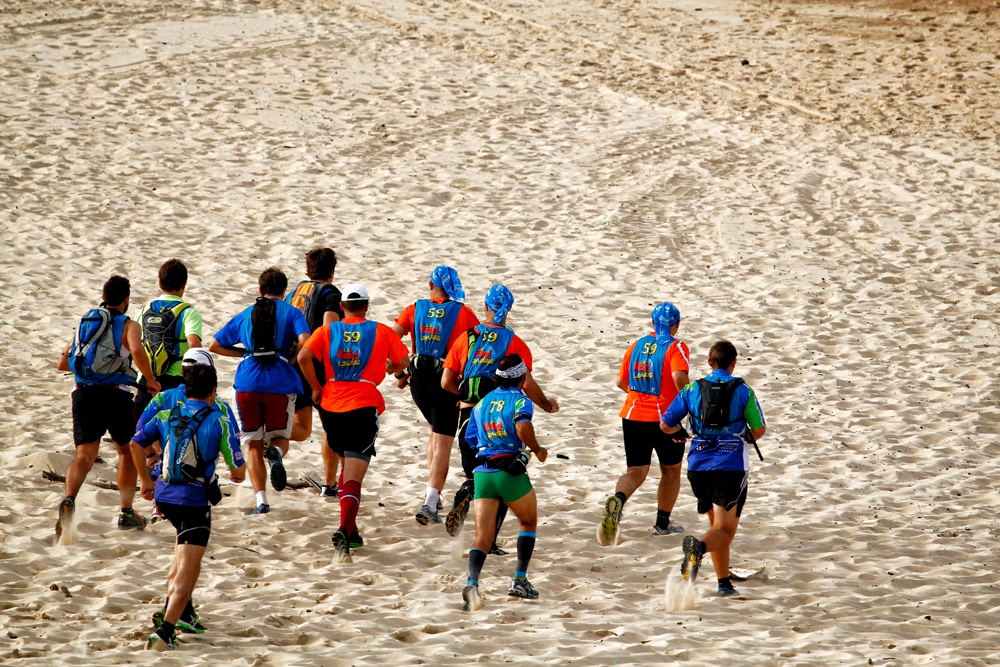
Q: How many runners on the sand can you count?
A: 12